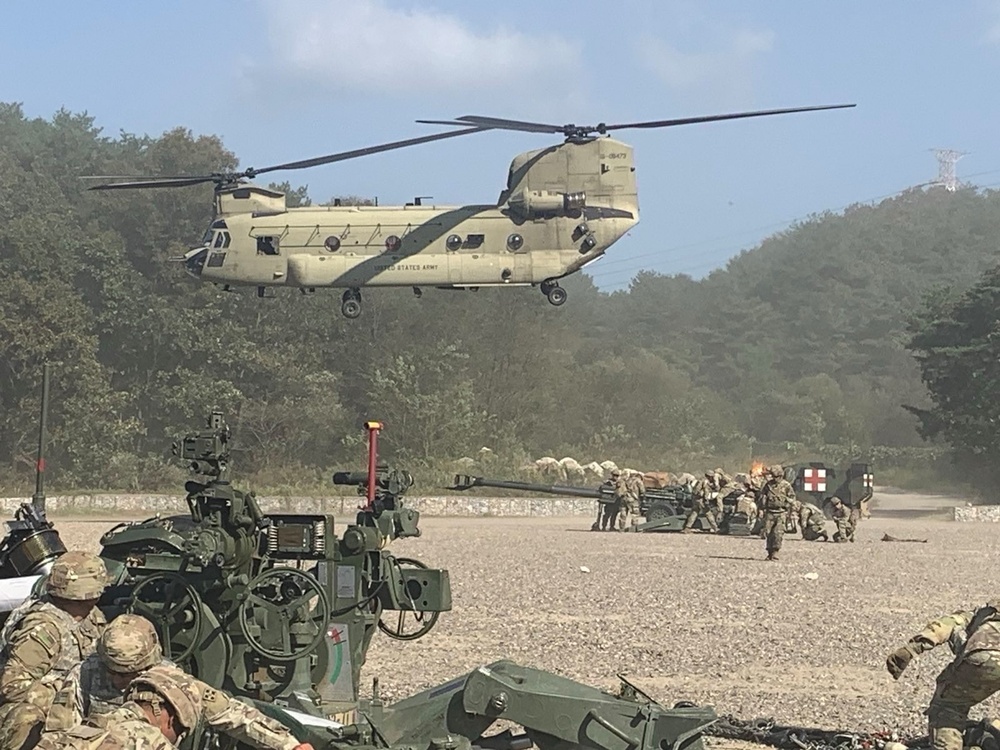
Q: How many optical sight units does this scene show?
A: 2